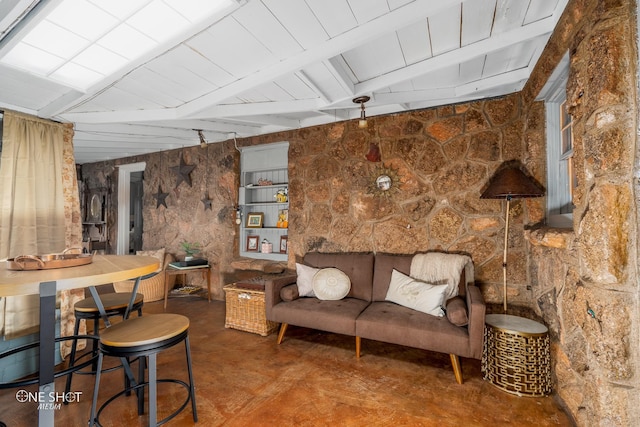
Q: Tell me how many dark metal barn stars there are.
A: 3